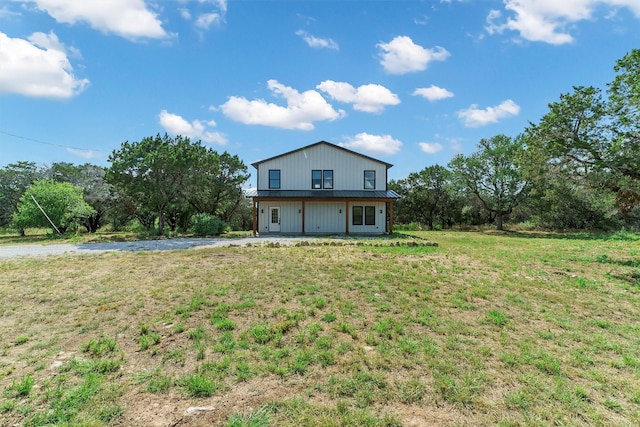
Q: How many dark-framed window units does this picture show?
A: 6